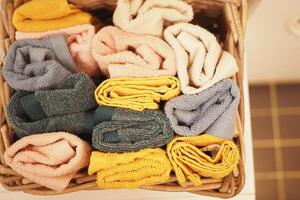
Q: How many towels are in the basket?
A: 13